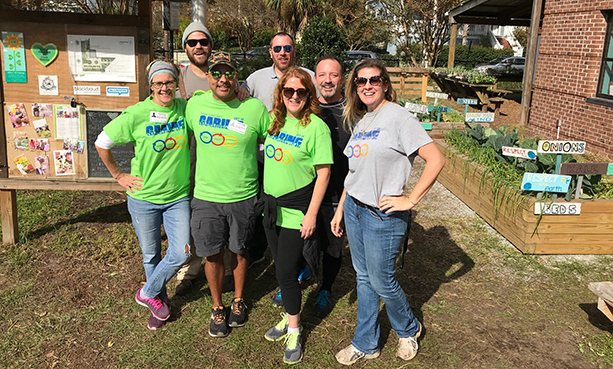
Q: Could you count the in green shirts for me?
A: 3